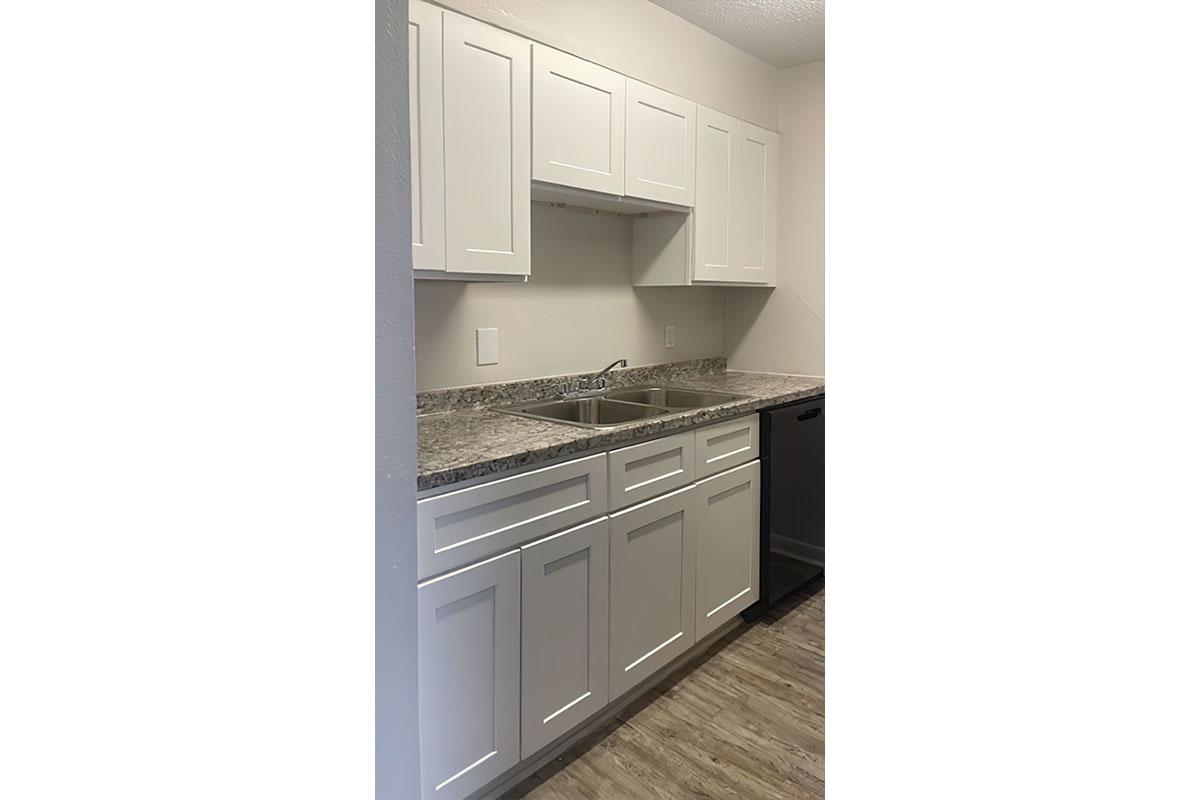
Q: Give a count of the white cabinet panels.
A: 13